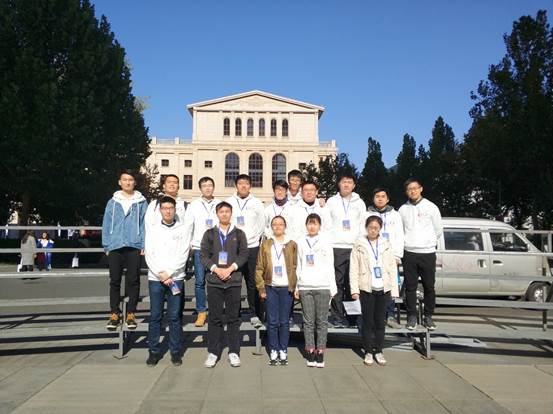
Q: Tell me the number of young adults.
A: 15